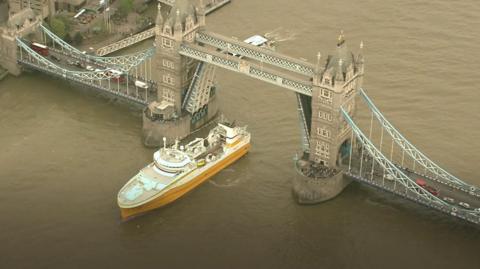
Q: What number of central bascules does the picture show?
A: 2